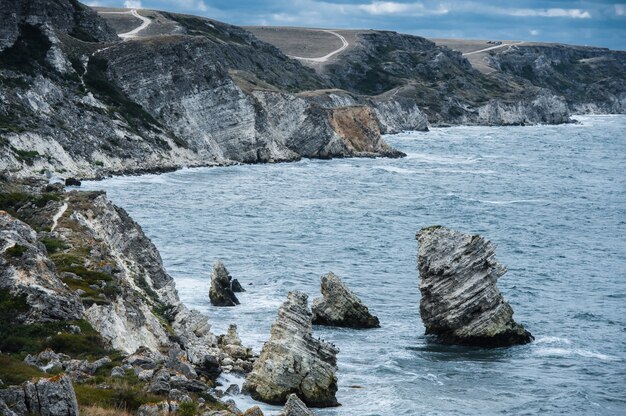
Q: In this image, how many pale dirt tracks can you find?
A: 3